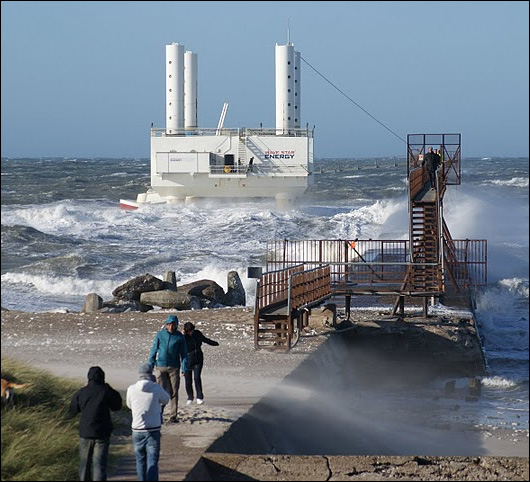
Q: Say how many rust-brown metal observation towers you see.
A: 1